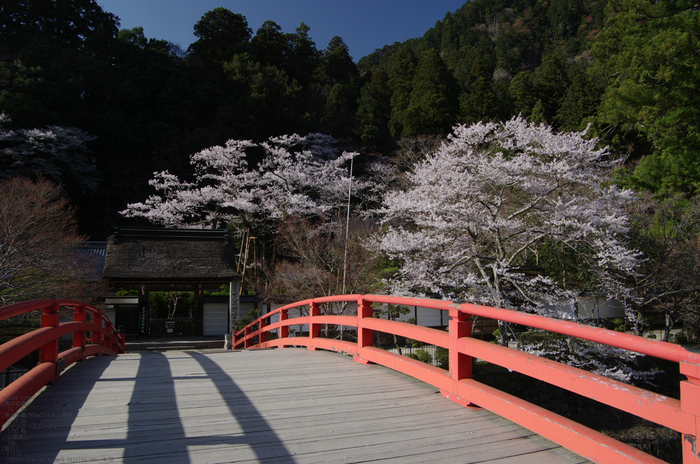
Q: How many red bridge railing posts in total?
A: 14